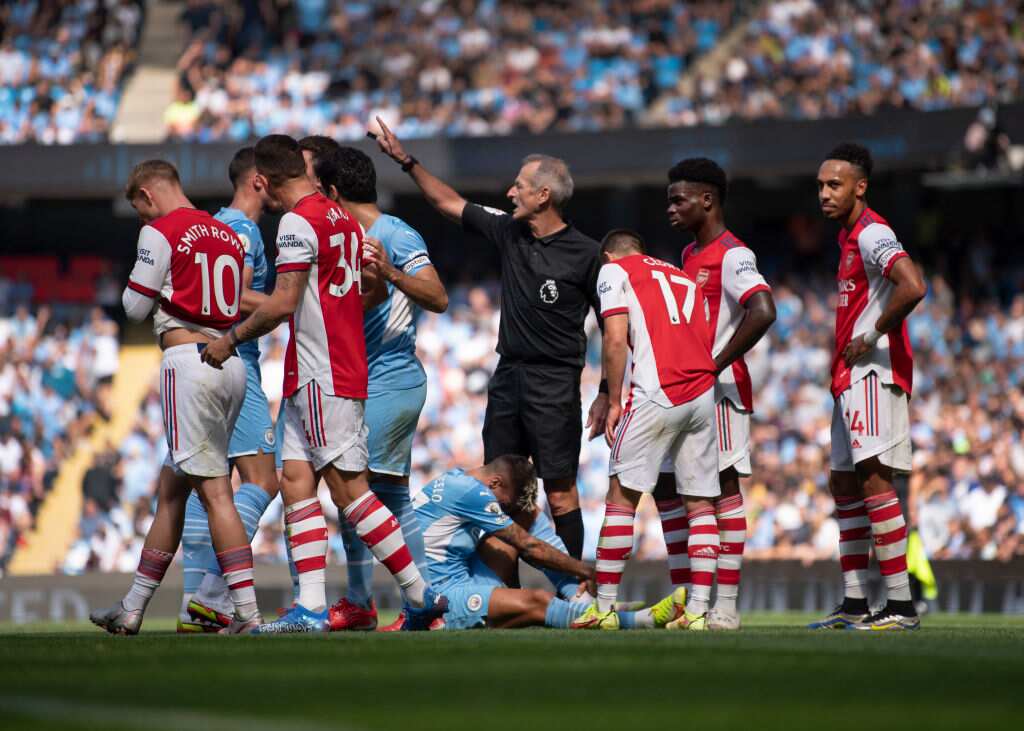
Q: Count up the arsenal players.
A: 5